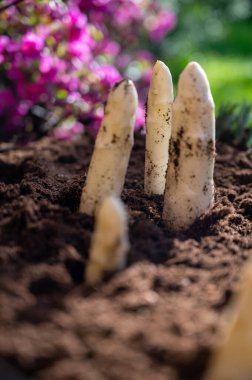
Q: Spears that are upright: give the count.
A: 4